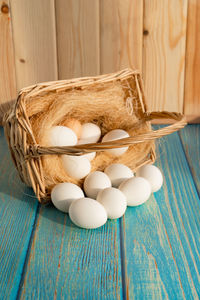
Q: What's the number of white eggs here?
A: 12